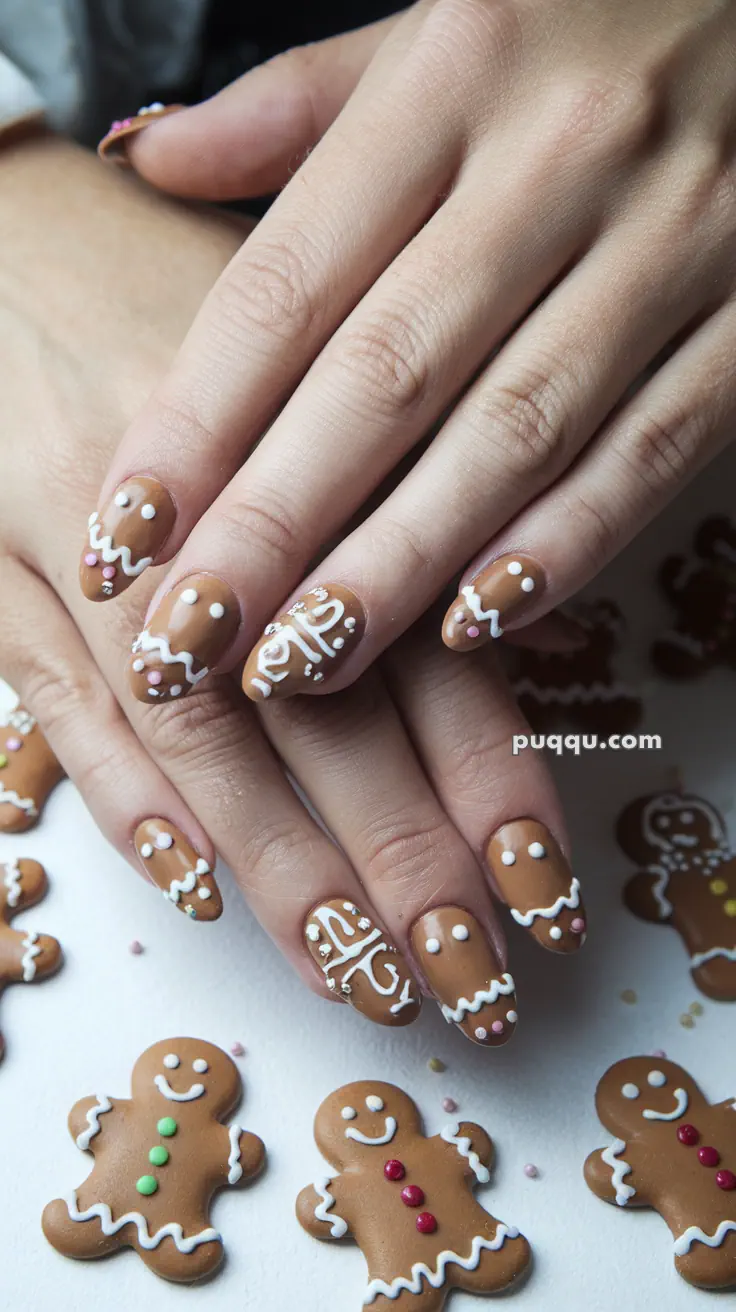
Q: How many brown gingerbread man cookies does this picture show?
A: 8